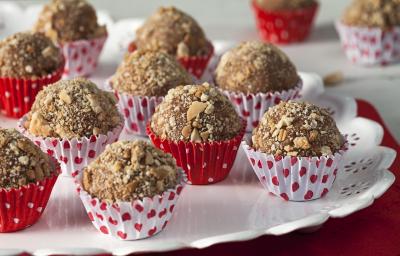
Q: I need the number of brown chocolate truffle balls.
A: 12